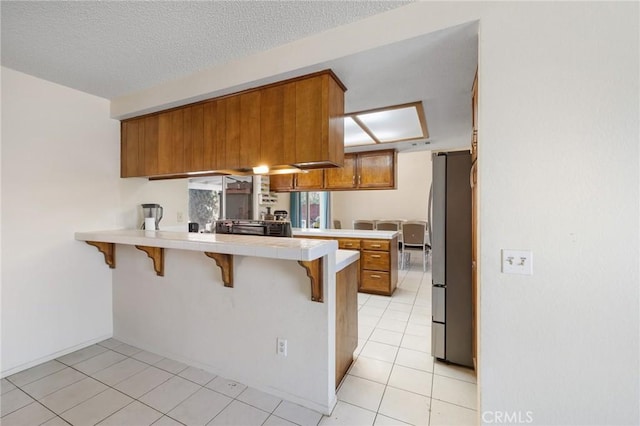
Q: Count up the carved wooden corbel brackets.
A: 4